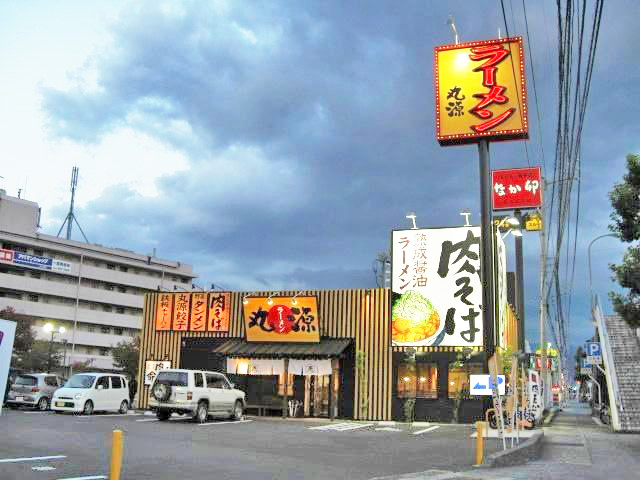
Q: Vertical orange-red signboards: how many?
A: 4